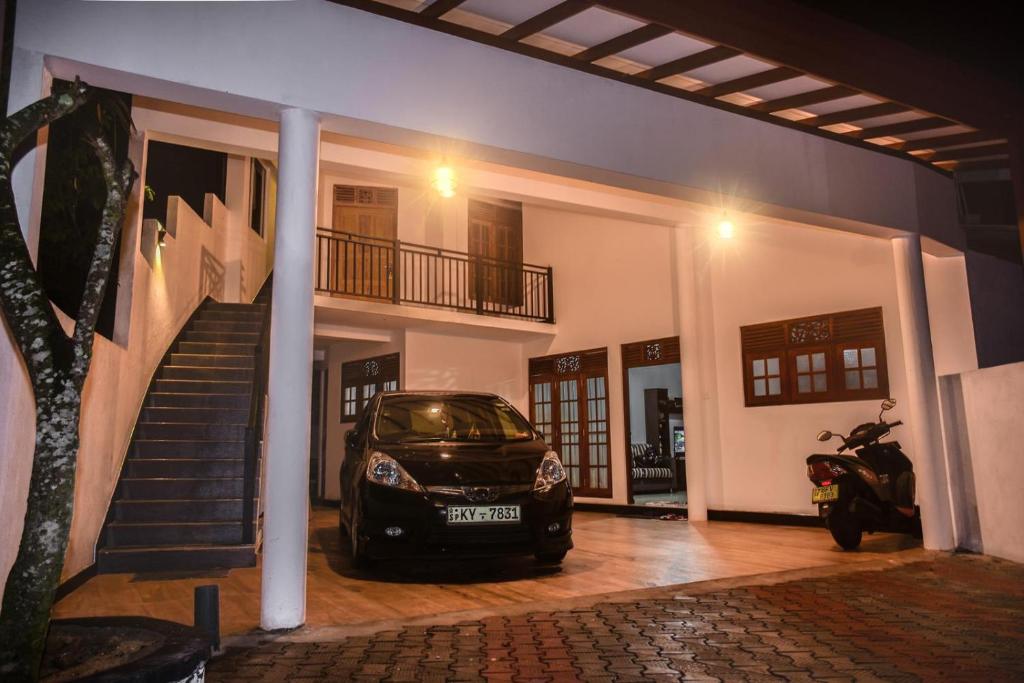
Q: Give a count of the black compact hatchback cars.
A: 1